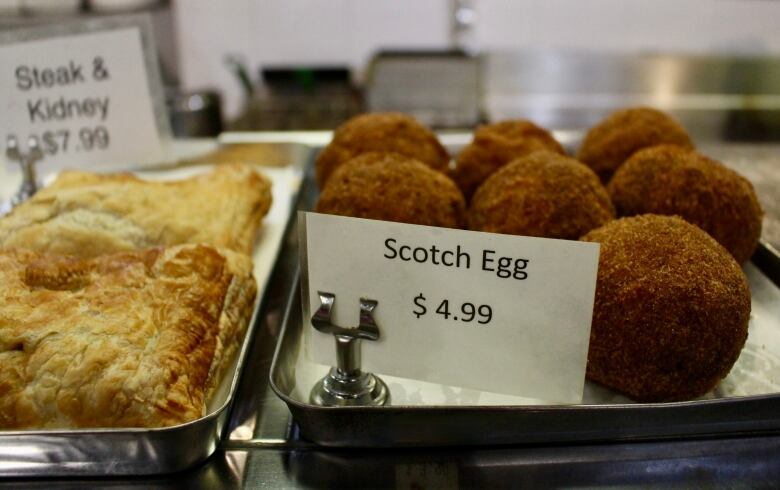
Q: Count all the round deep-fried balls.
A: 7